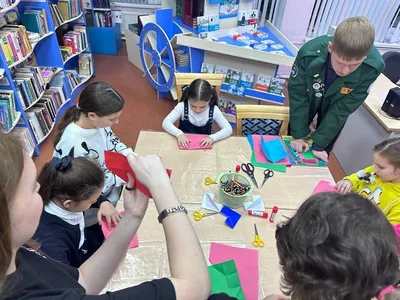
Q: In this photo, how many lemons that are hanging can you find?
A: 0